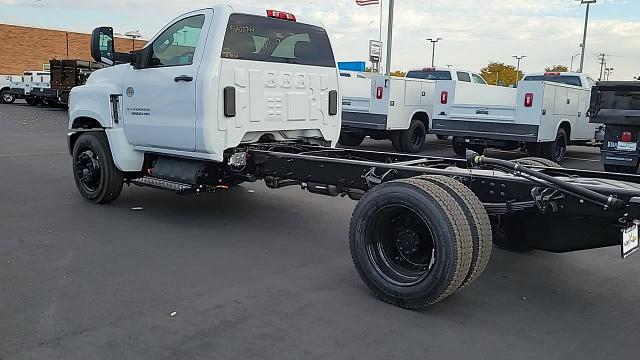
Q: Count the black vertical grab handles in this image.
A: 2